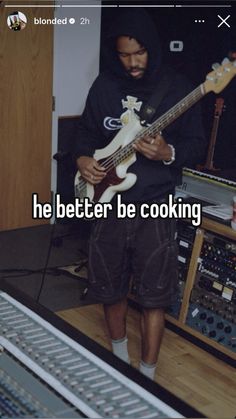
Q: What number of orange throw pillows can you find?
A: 0